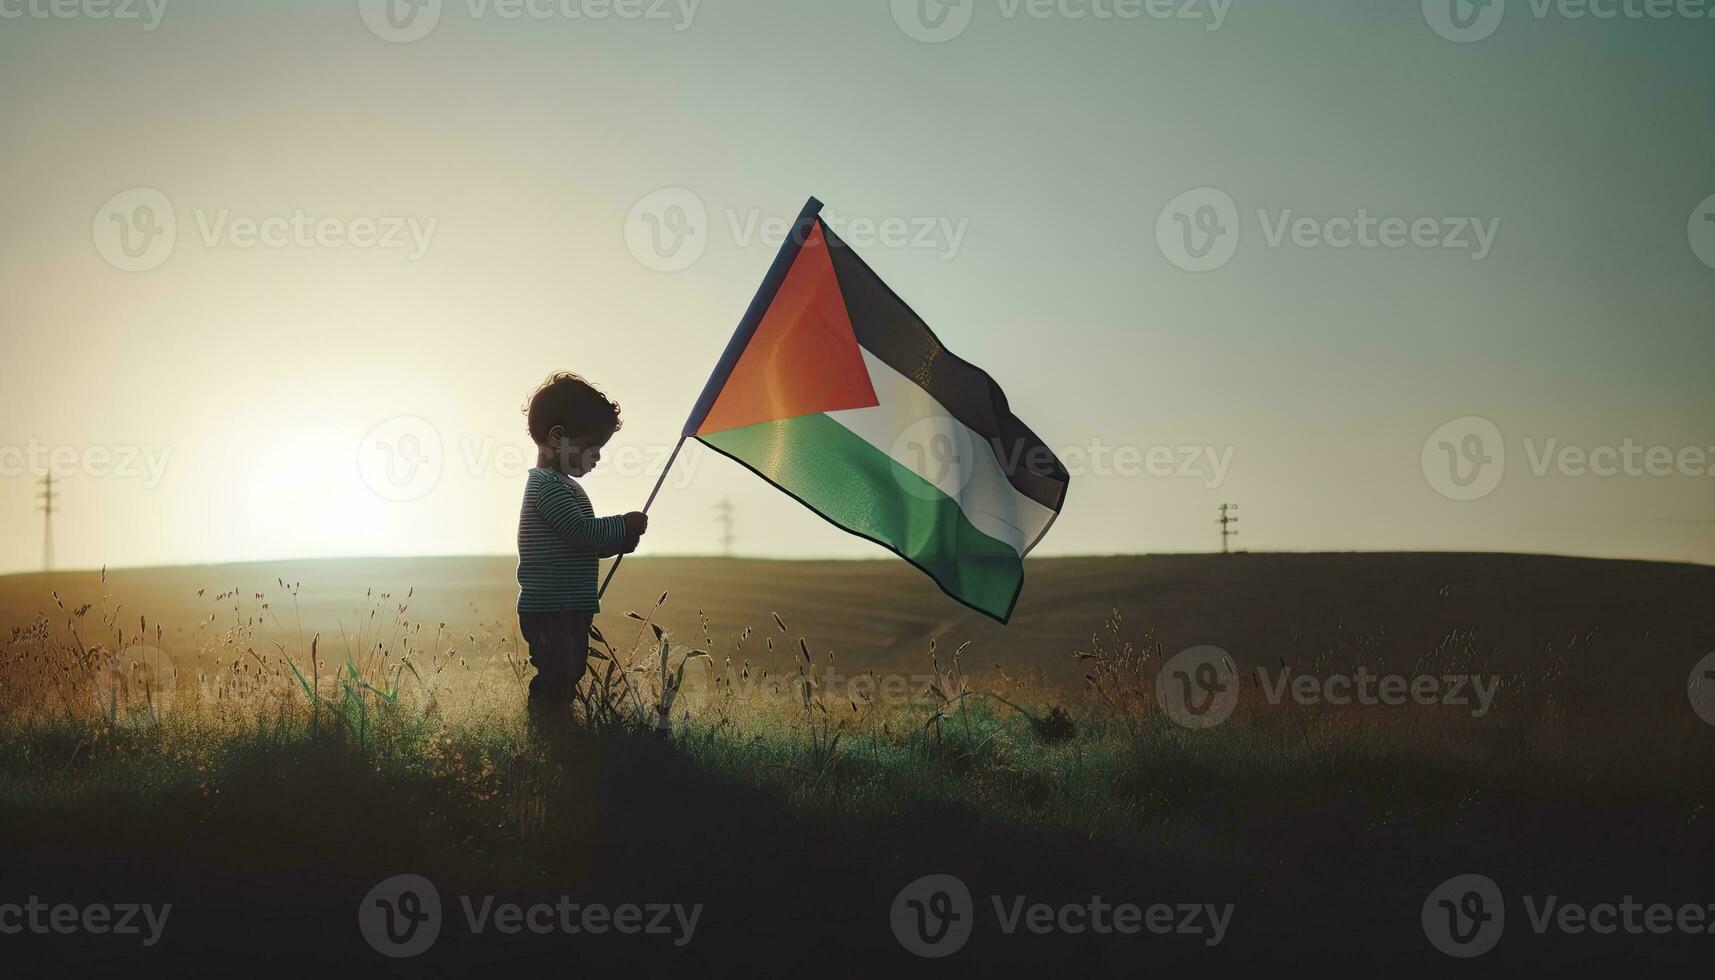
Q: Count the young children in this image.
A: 1